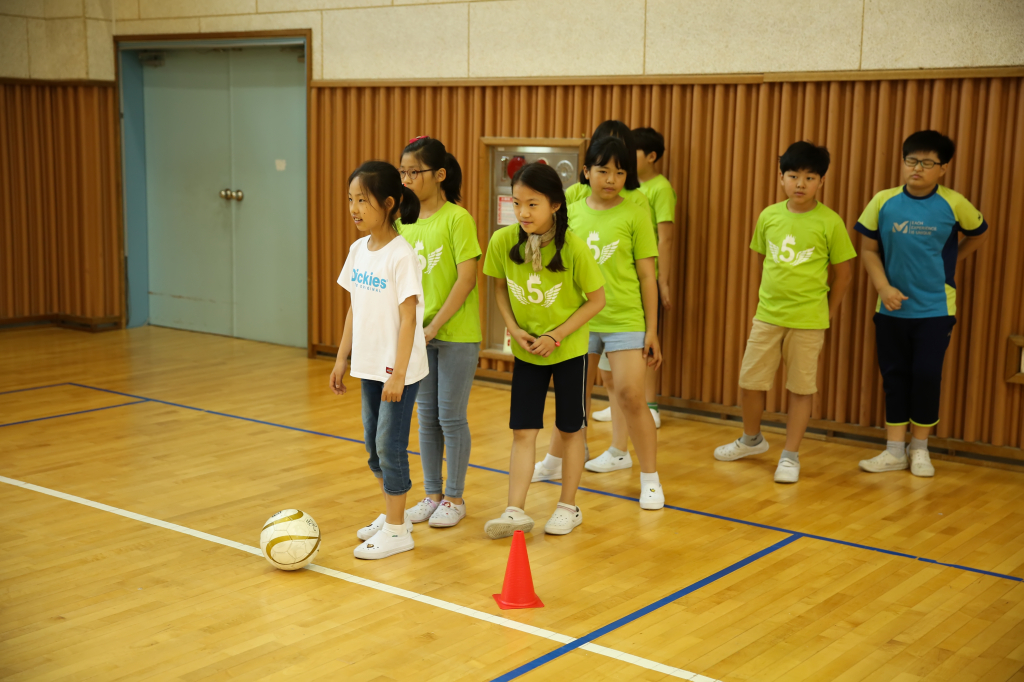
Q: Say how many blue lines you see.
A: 4